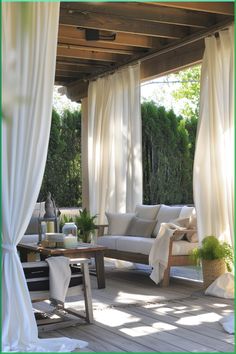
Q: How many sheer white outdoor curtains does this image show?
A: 3